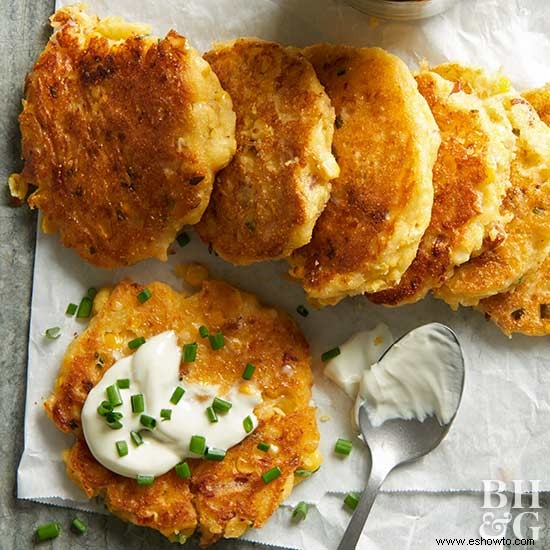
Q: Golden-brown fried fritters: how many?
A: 7